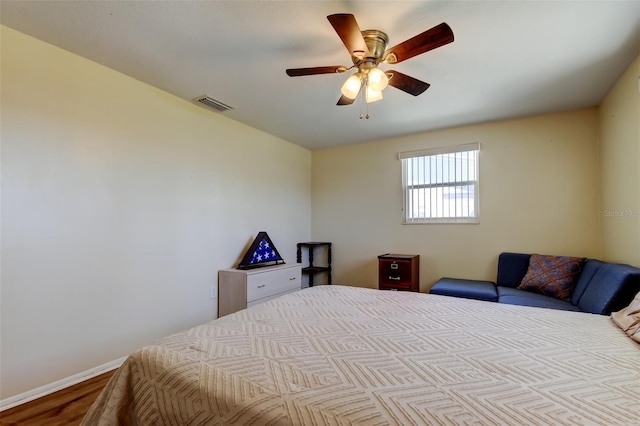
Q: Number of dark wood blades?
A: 5